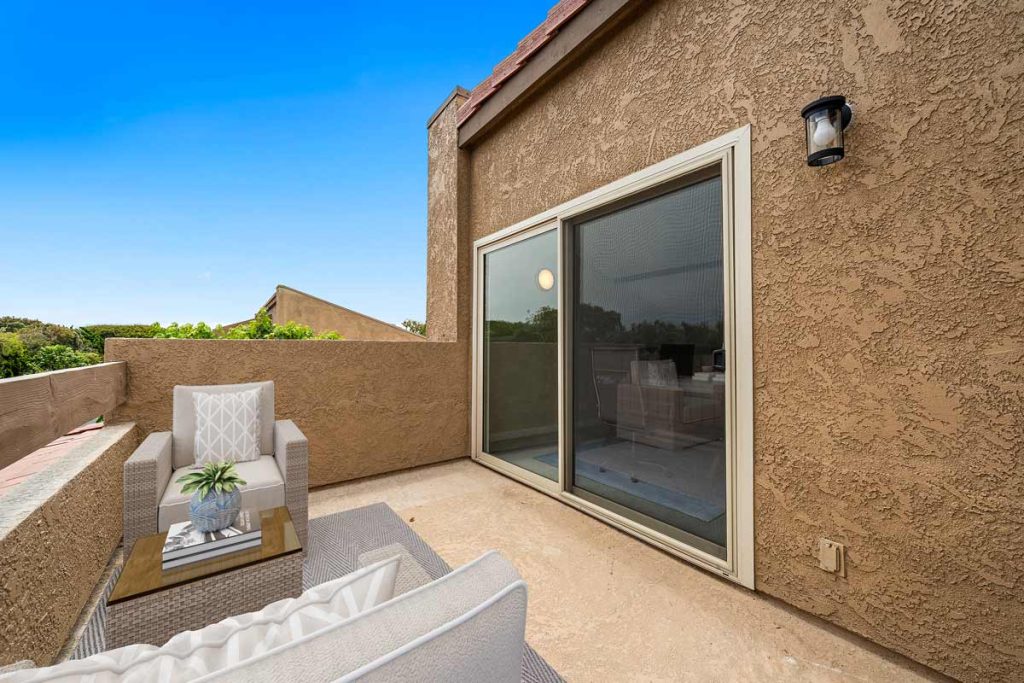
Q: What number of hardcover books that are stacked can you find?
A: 2